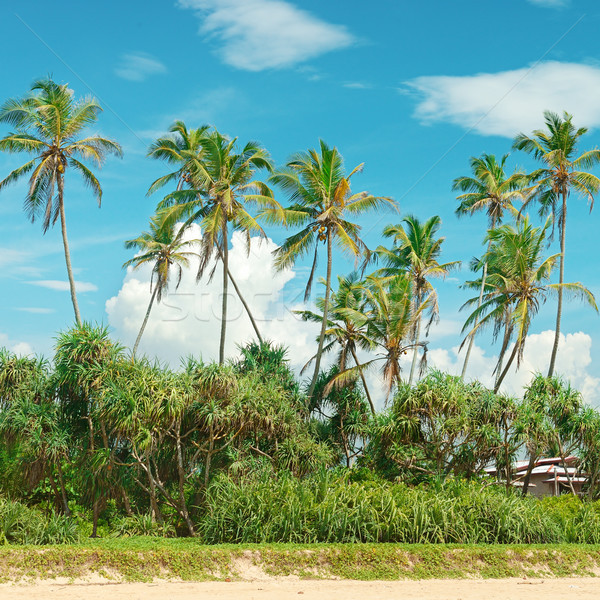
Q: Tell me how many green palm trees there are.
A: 11